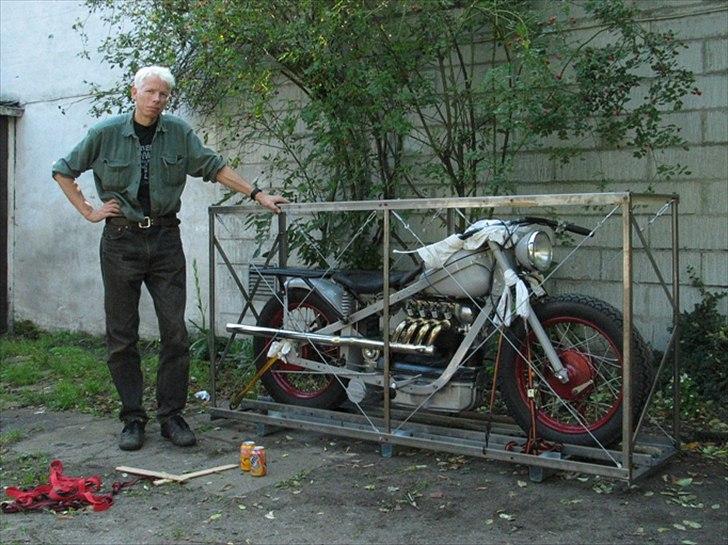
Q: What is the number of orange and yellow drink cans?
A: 2